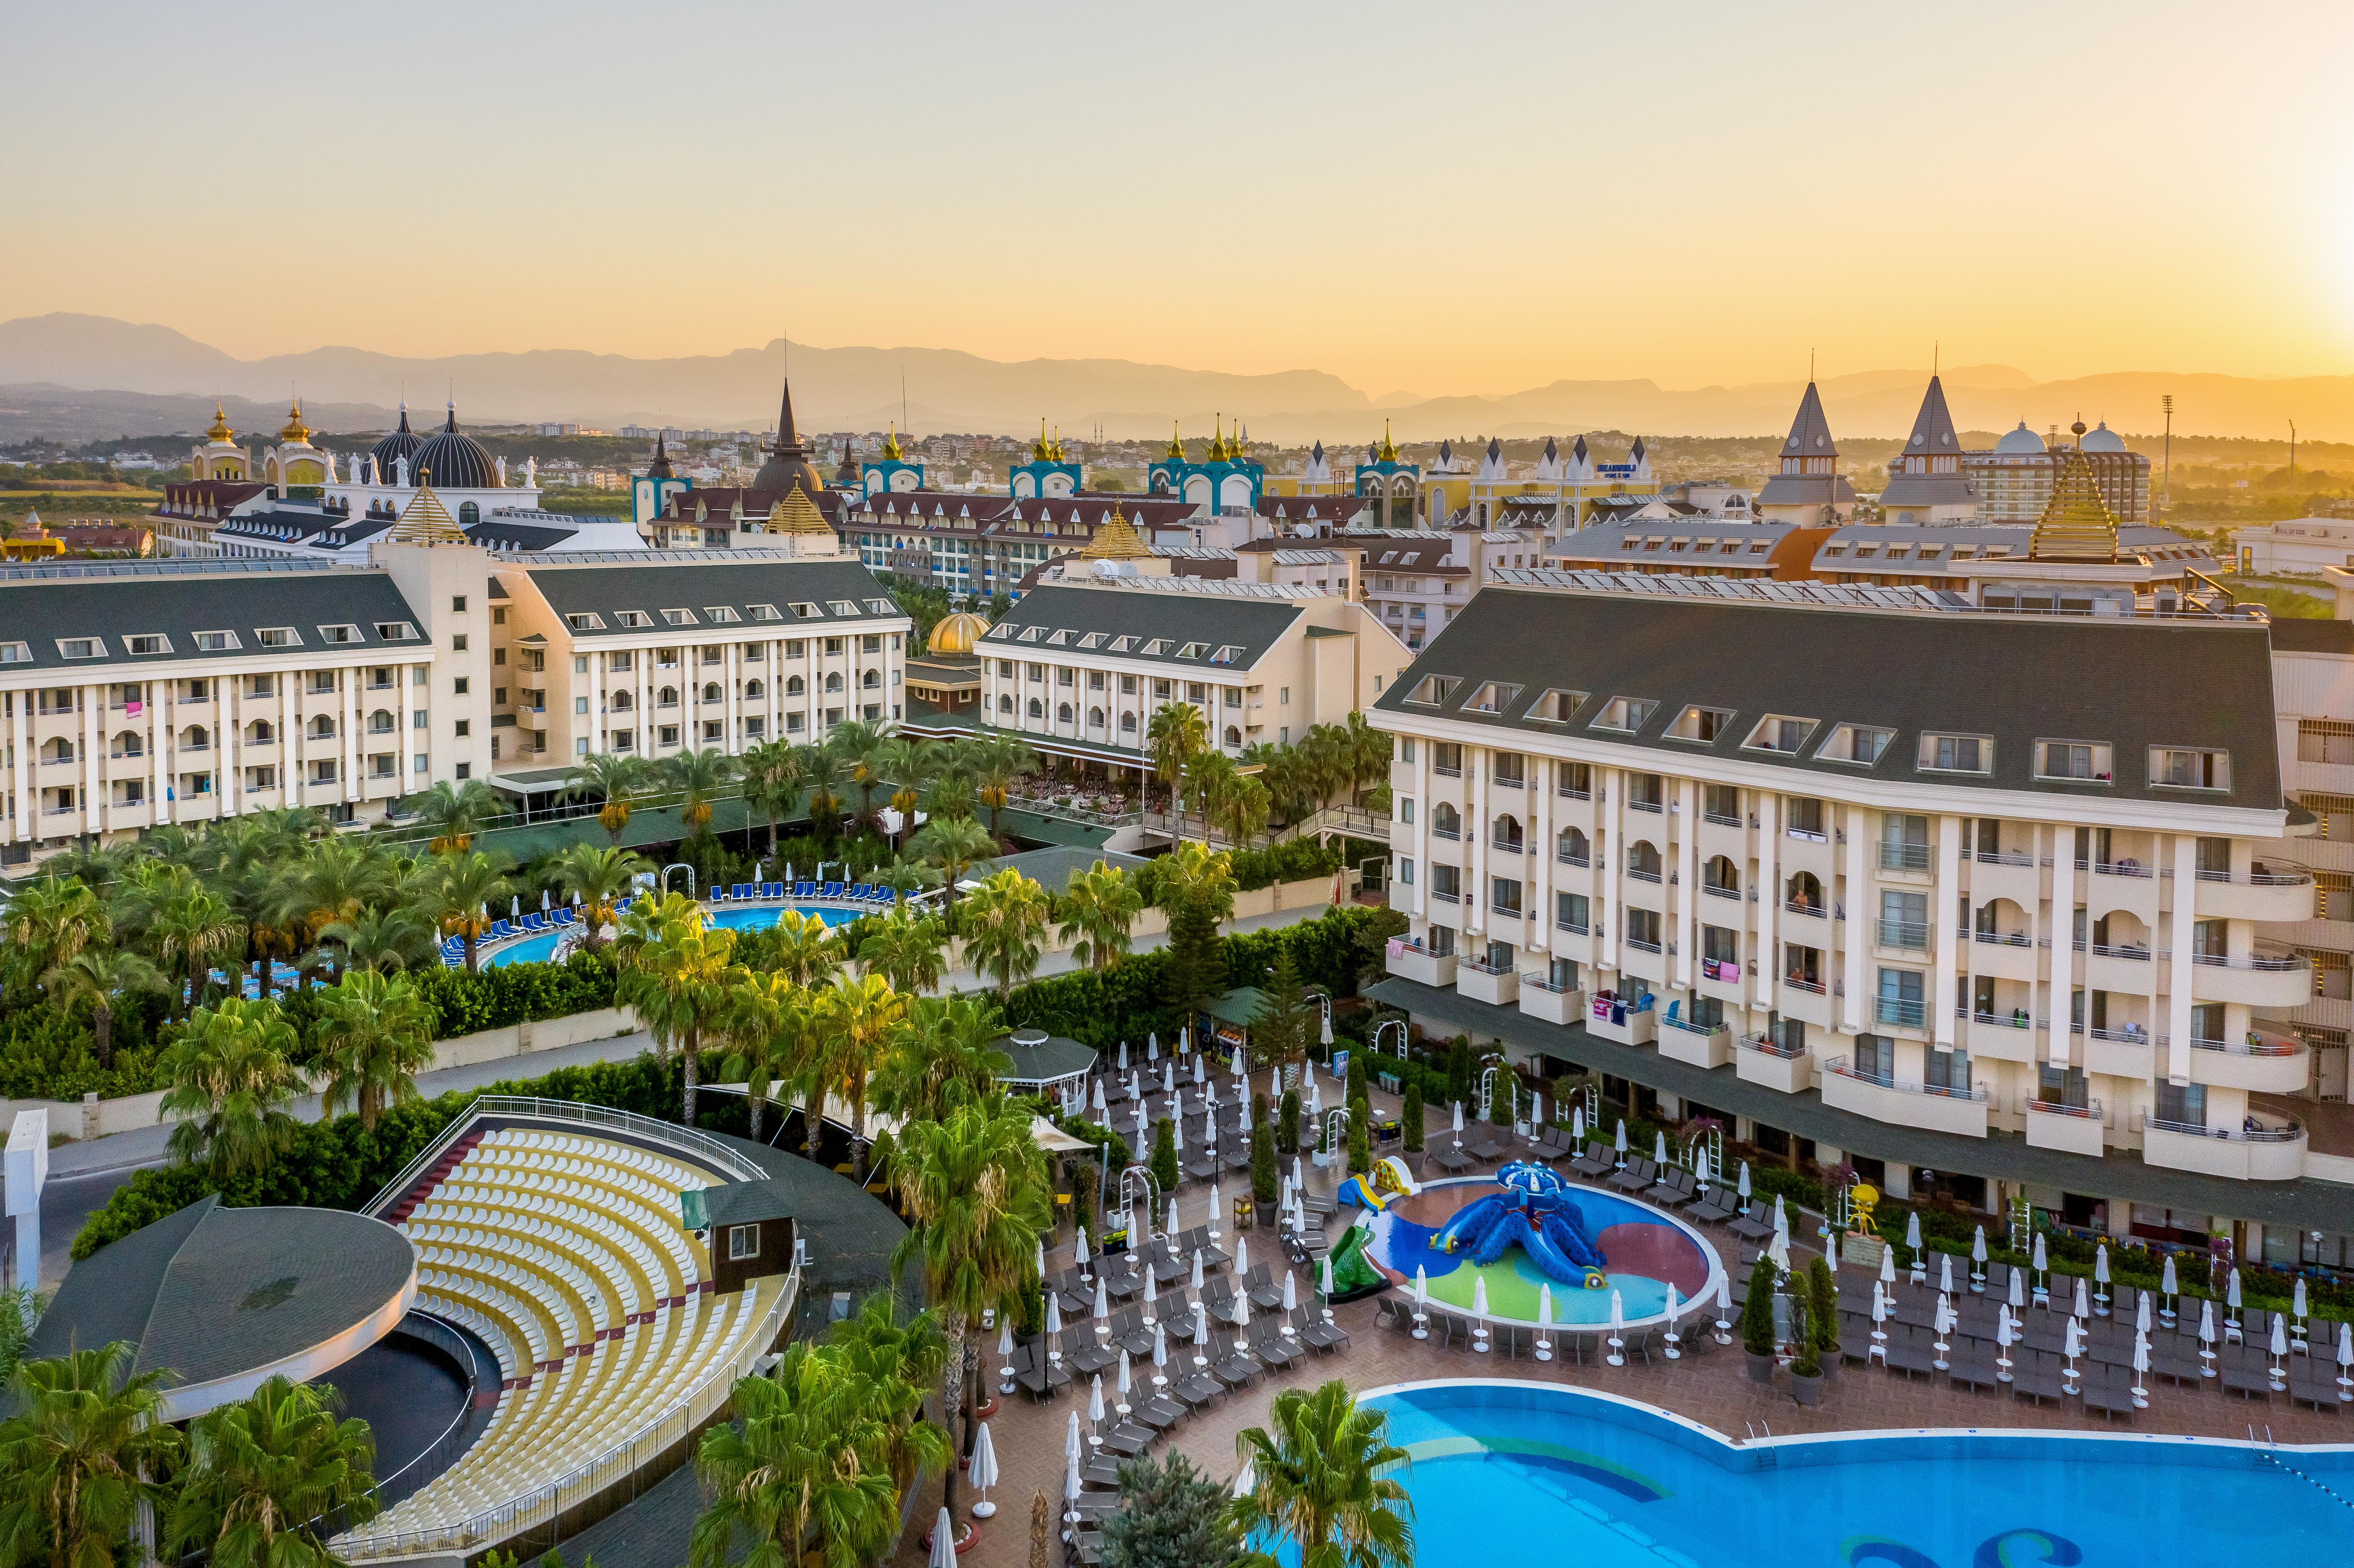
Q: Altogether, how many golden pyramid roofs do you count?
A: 4